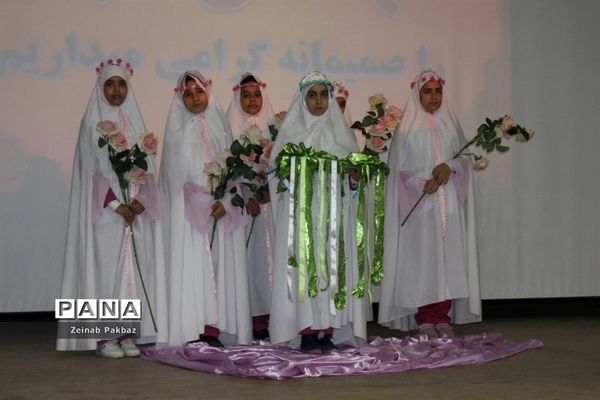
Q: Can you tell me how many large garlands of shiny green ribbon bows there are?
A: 1